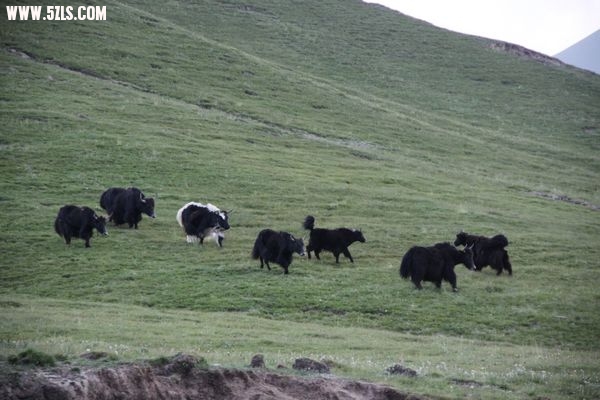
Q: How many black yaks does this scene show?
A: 6